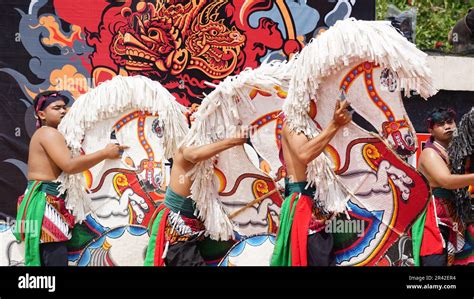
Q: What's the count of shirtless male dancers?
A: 4